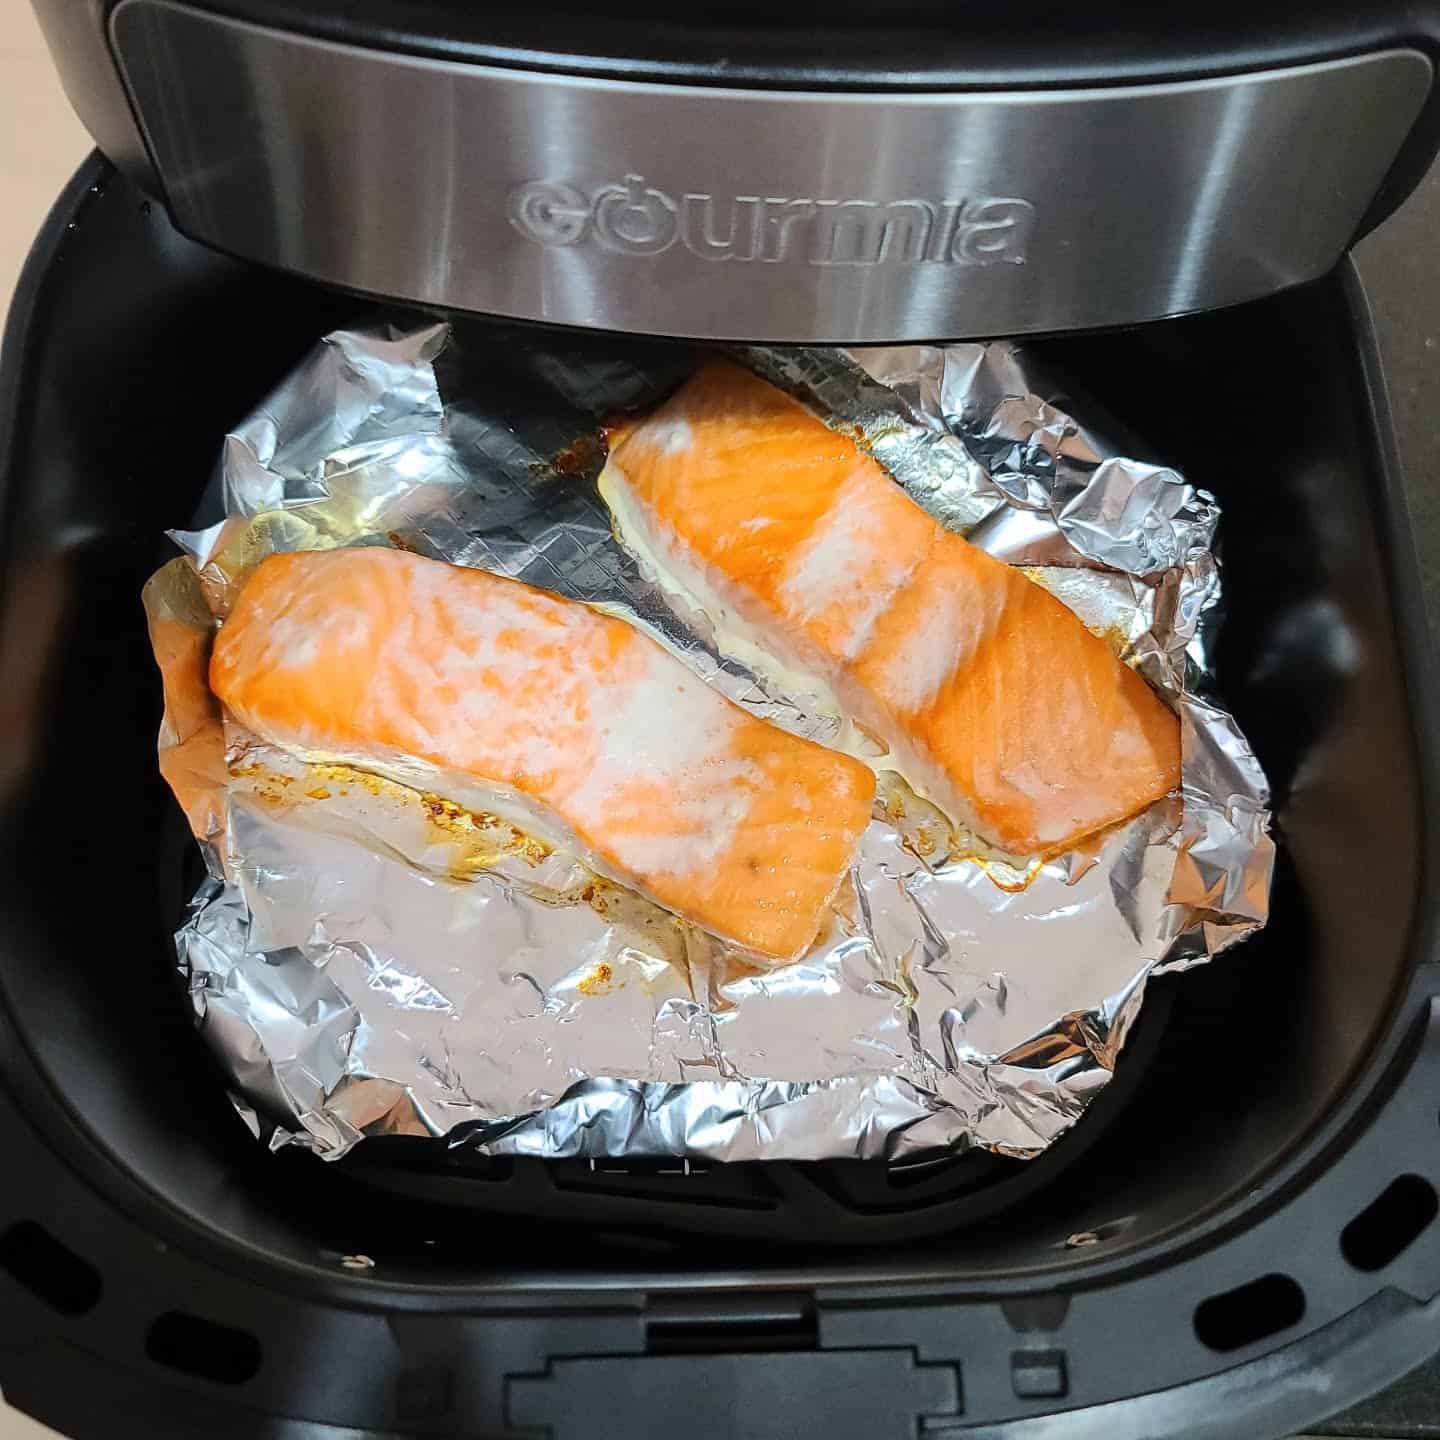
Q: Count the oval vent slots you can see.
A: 4